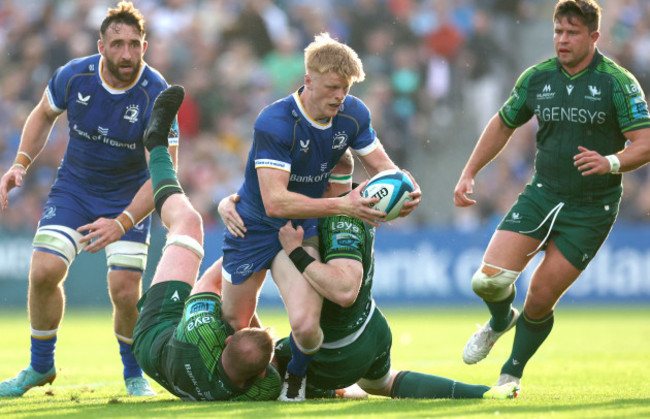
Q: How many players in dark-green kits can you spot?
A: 3